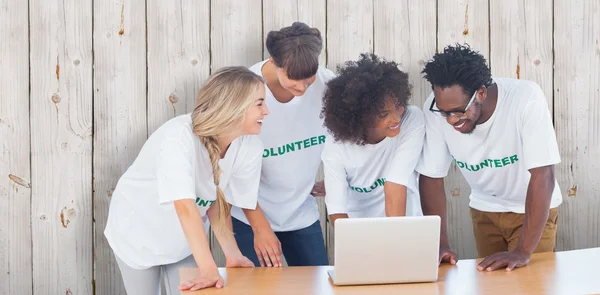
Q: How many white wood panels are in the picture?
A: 11